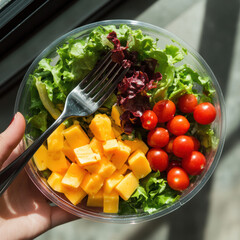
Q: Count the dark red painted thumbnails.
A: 1